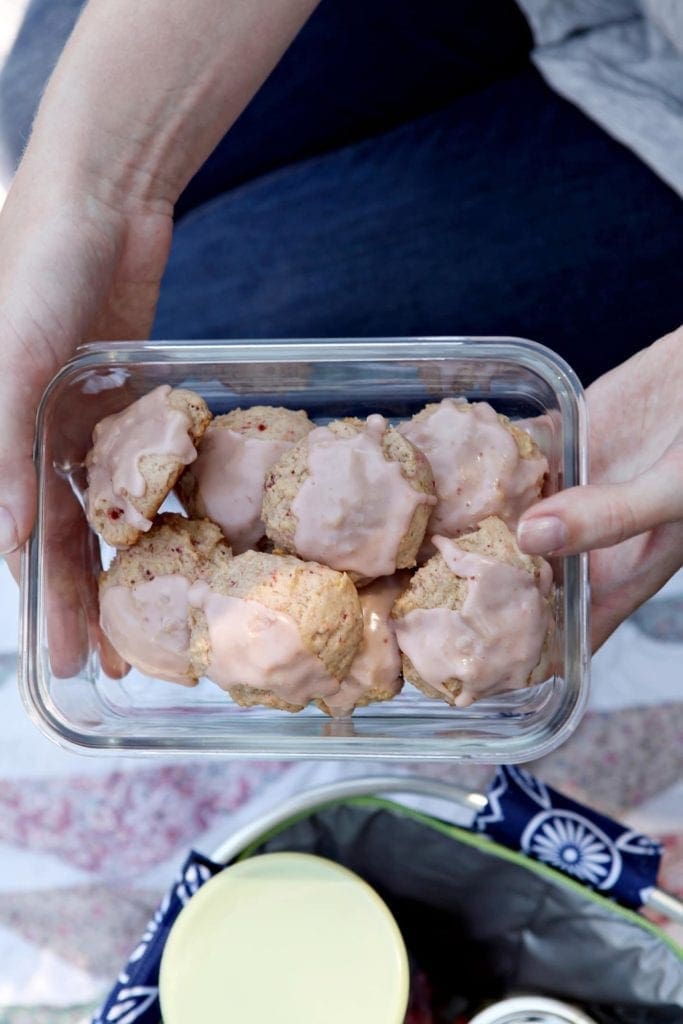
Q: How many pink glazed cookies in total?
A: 8